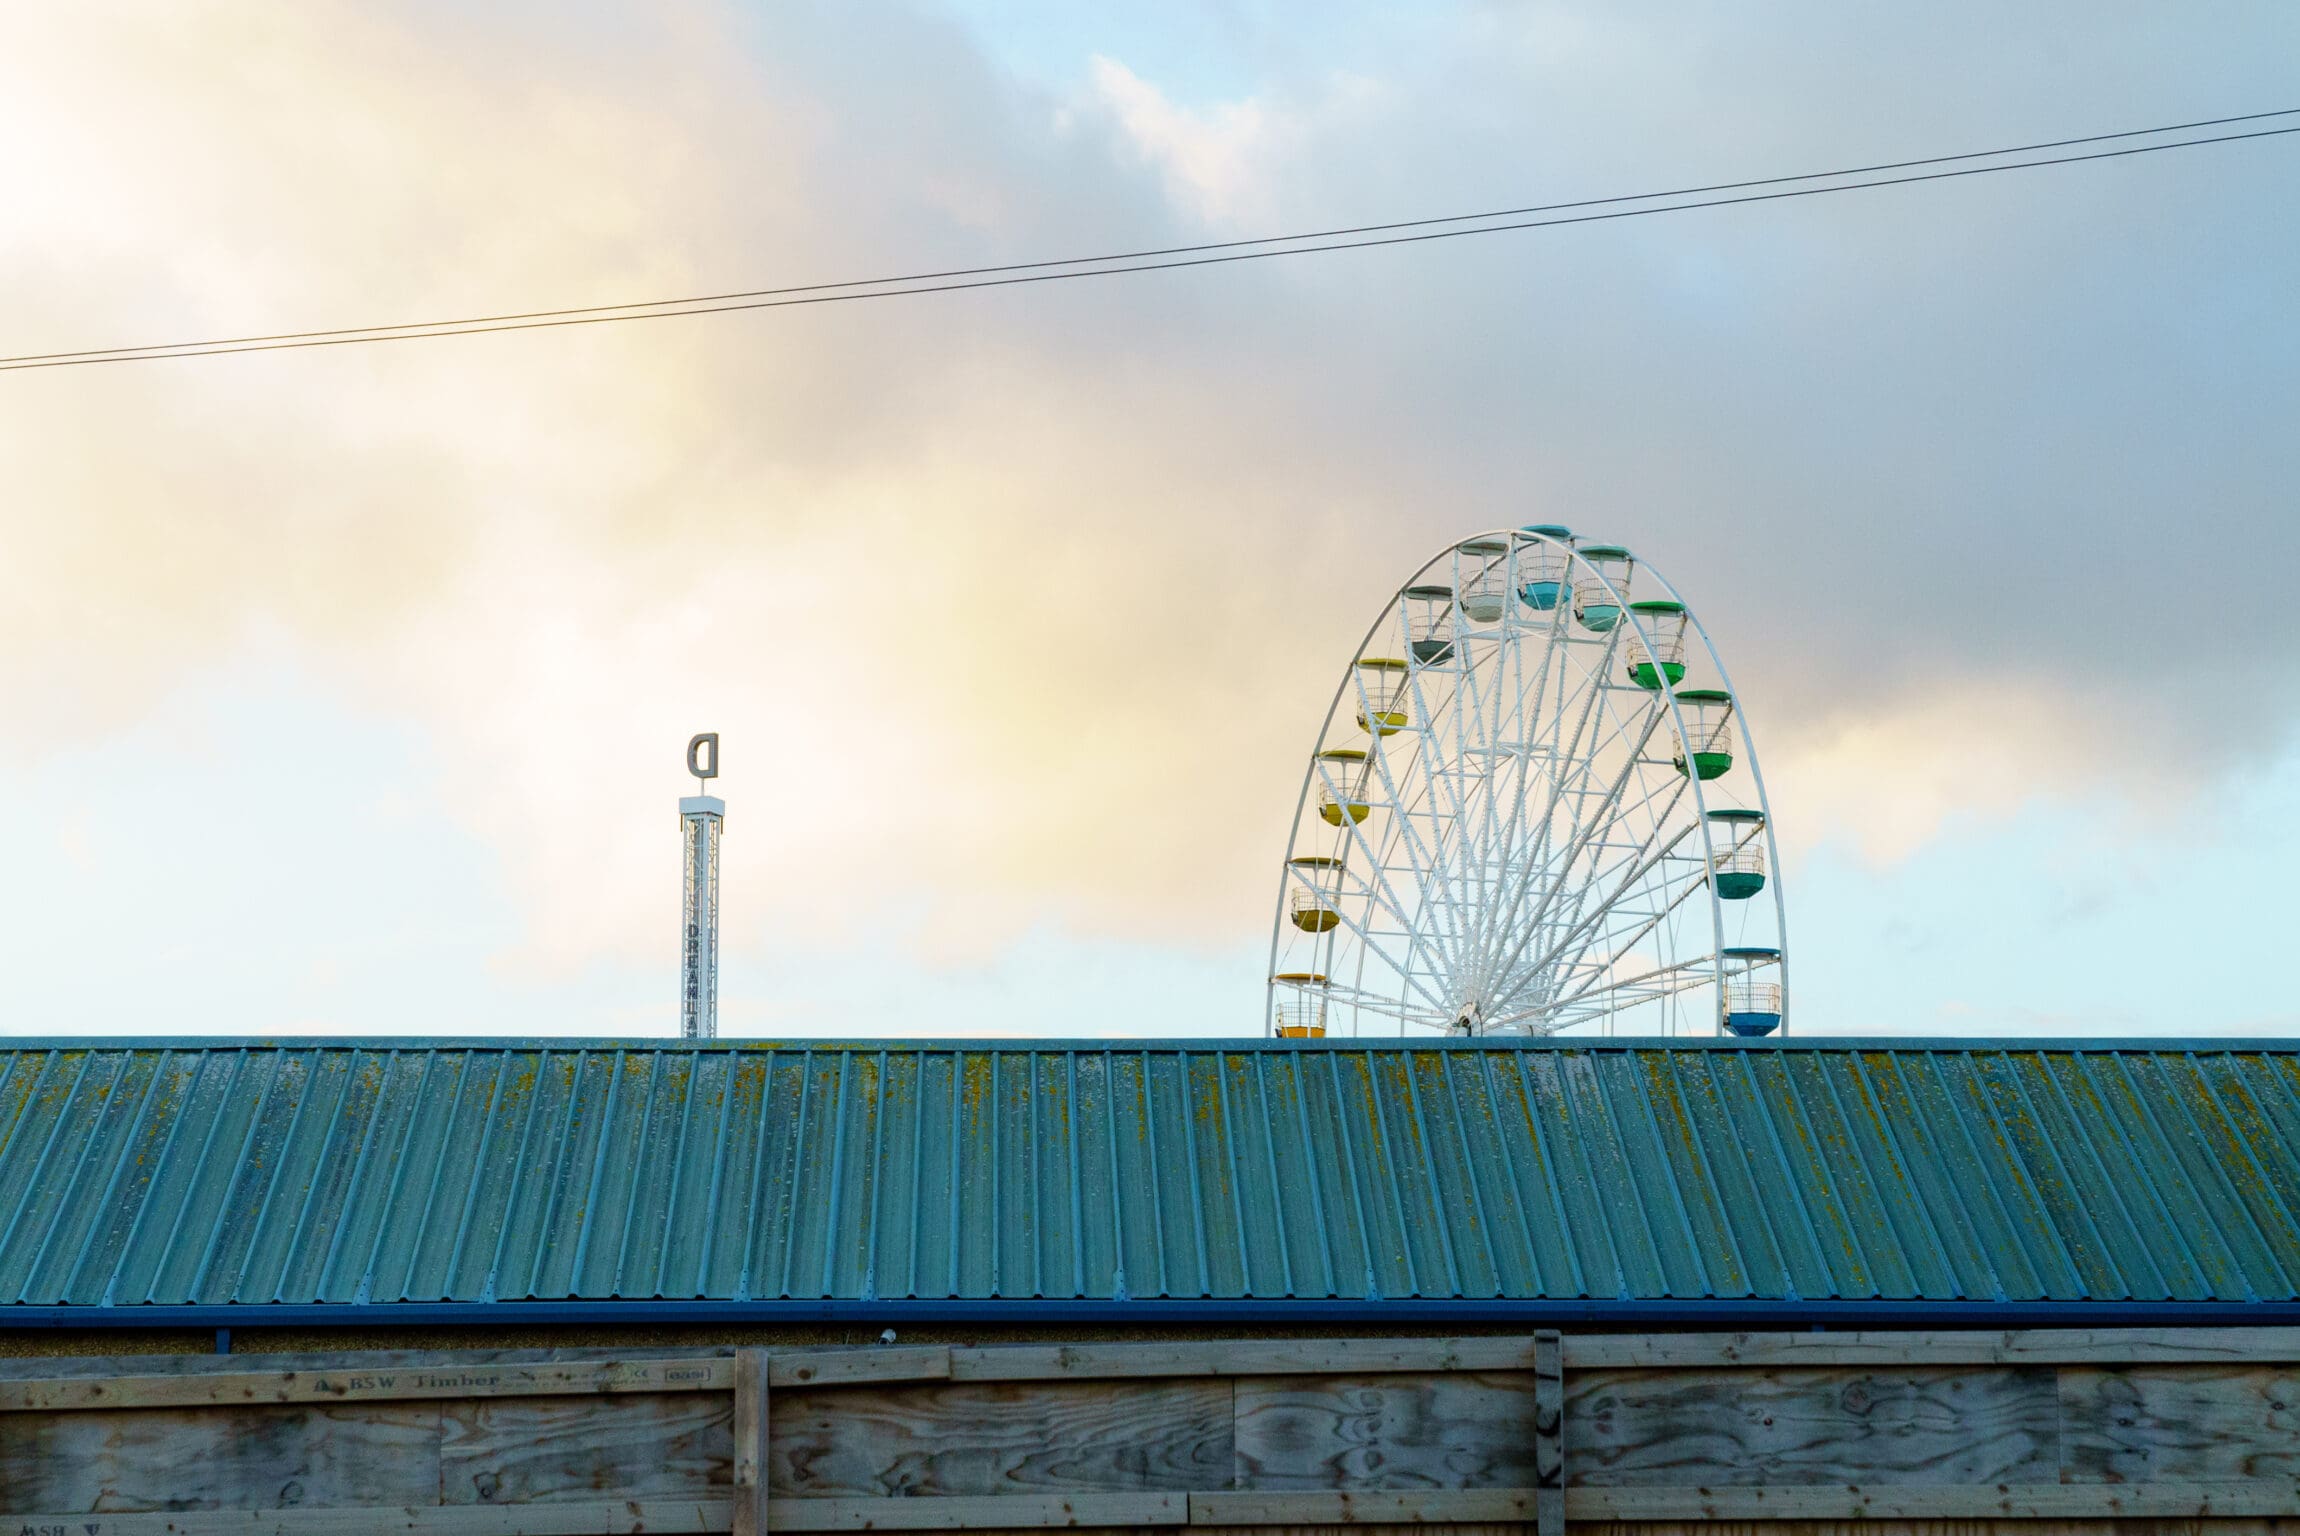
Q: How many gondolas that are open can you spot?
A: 12